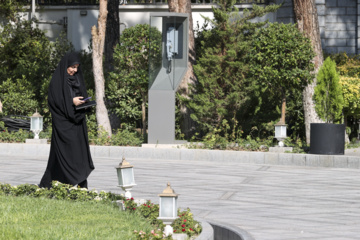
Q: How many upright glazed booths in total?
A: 1